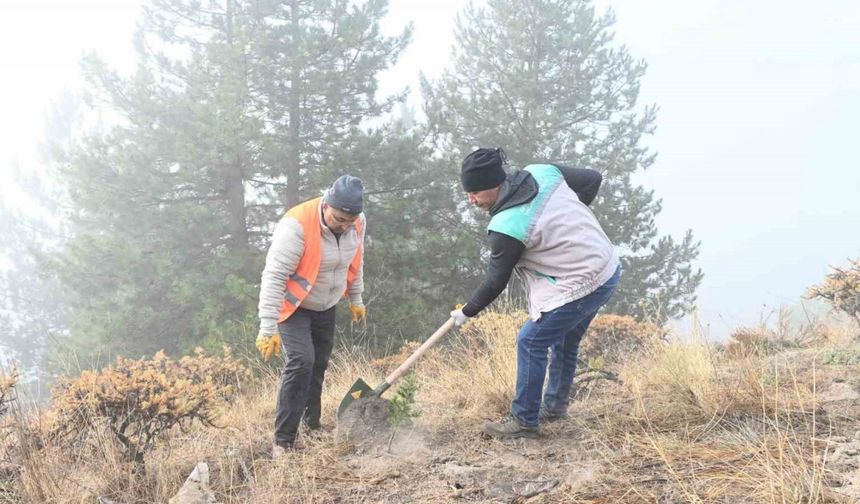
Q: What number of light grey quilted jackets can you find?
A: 1